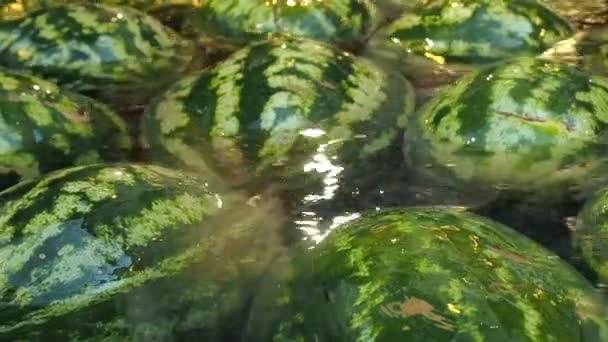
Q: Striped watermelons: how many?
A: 9